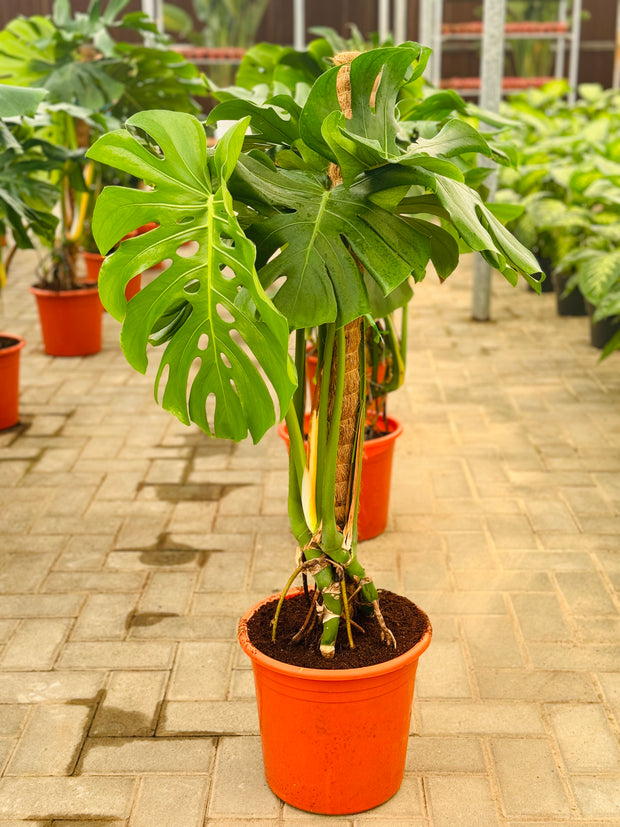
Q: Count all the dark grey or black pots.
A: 3